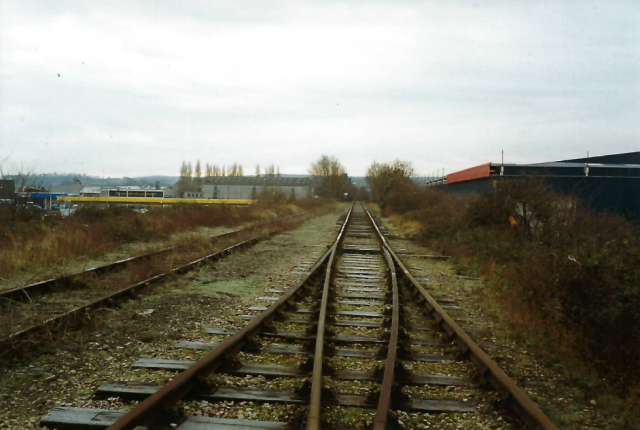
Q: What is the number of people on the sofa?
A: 0